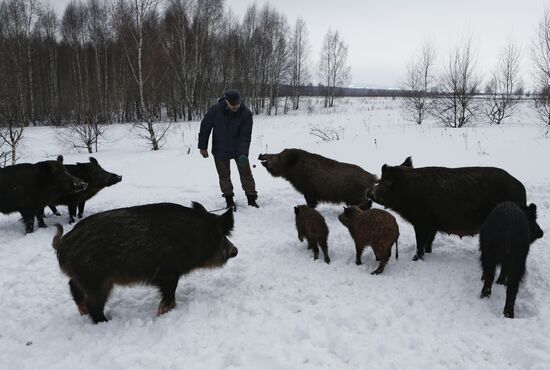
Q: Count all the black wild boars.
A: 6